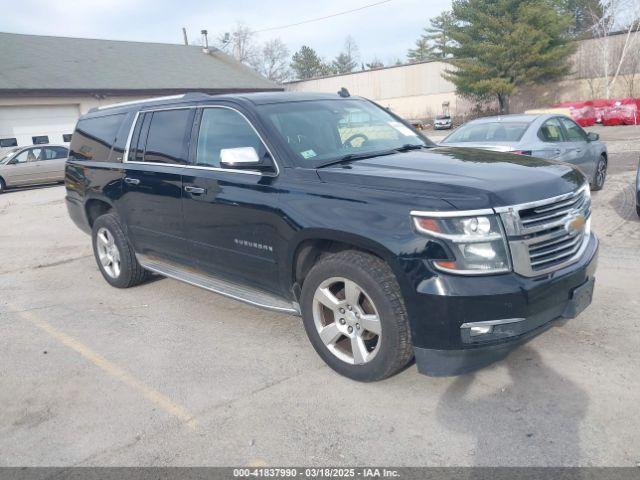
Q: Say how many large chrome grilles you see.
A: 1